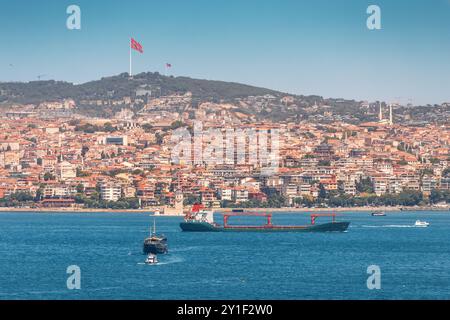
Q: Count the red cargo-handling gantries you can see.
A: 2